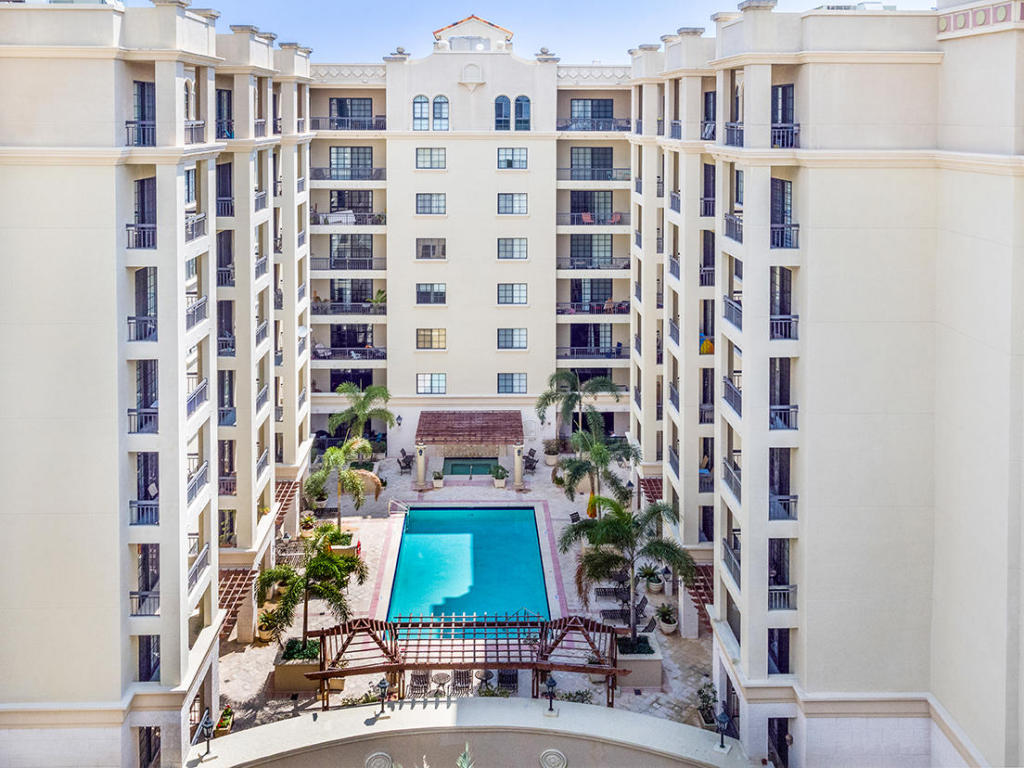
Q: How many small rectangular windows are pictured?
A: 12